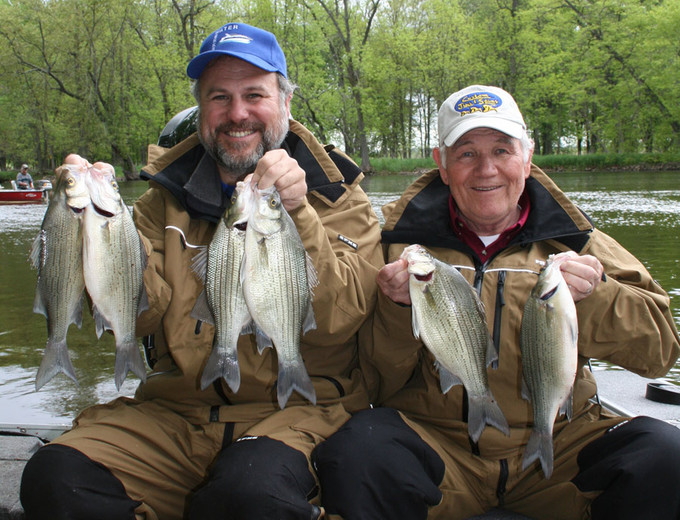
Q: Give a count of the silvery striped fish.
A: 6